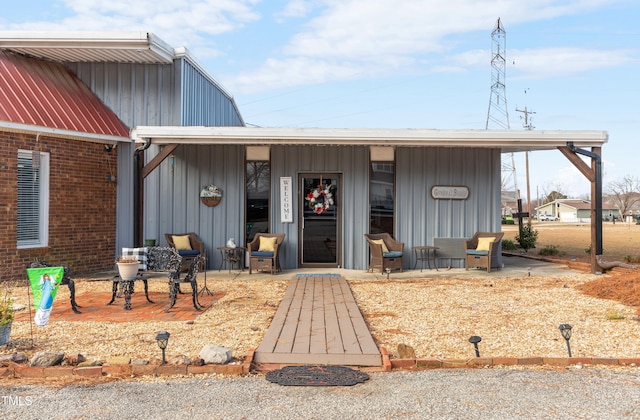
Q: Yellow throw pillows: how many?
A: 4